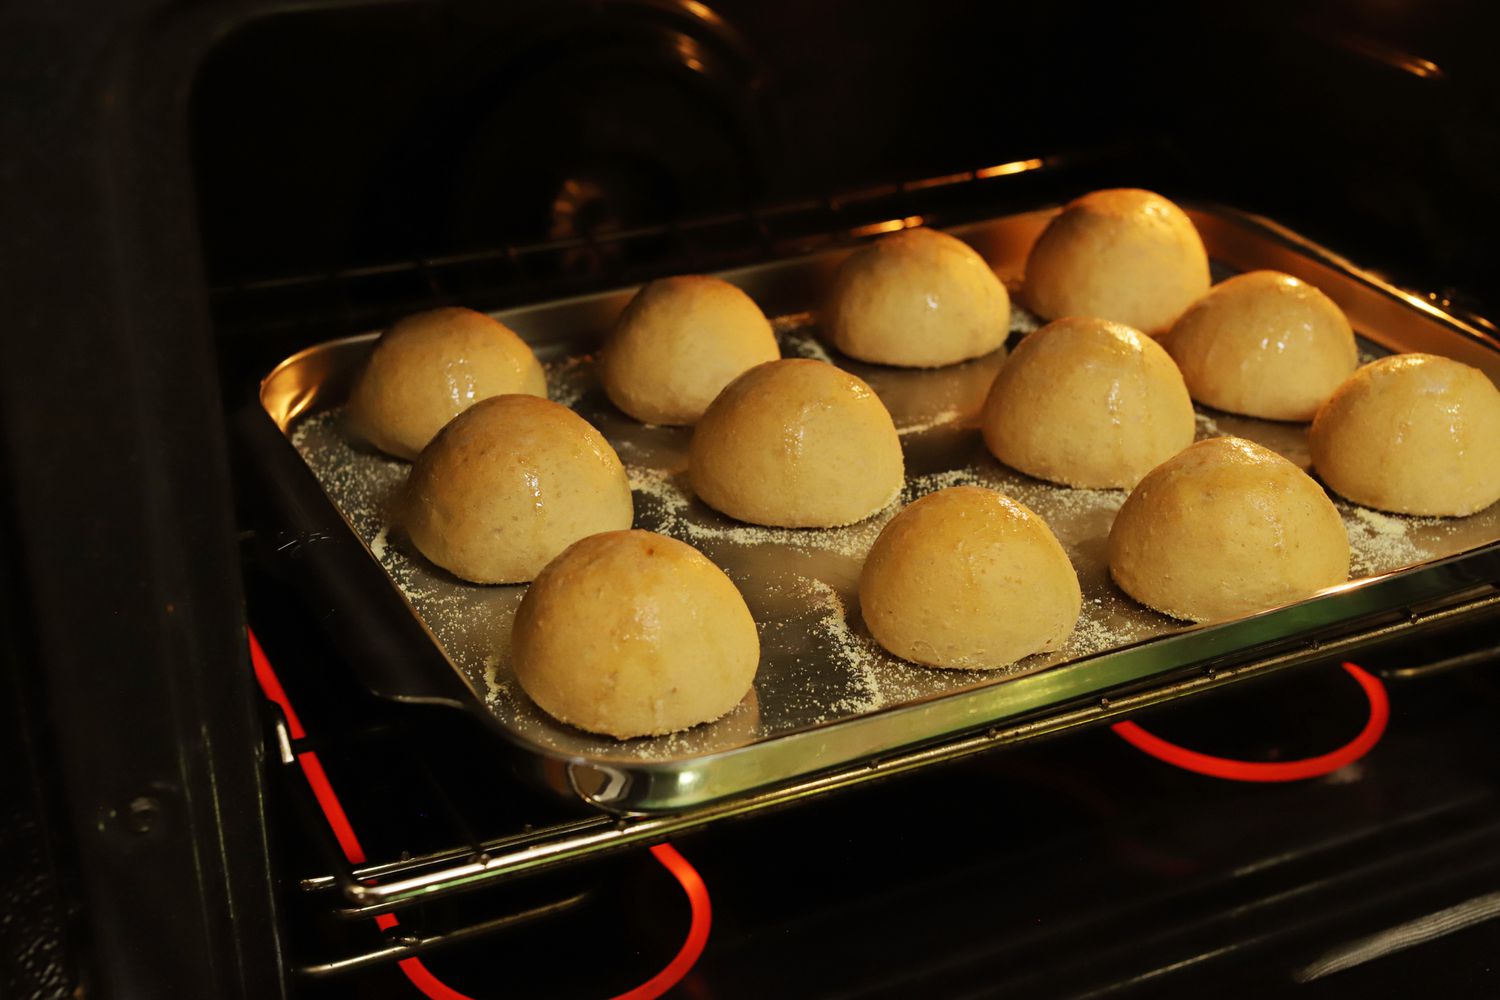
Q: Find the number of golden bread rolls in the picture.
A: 12